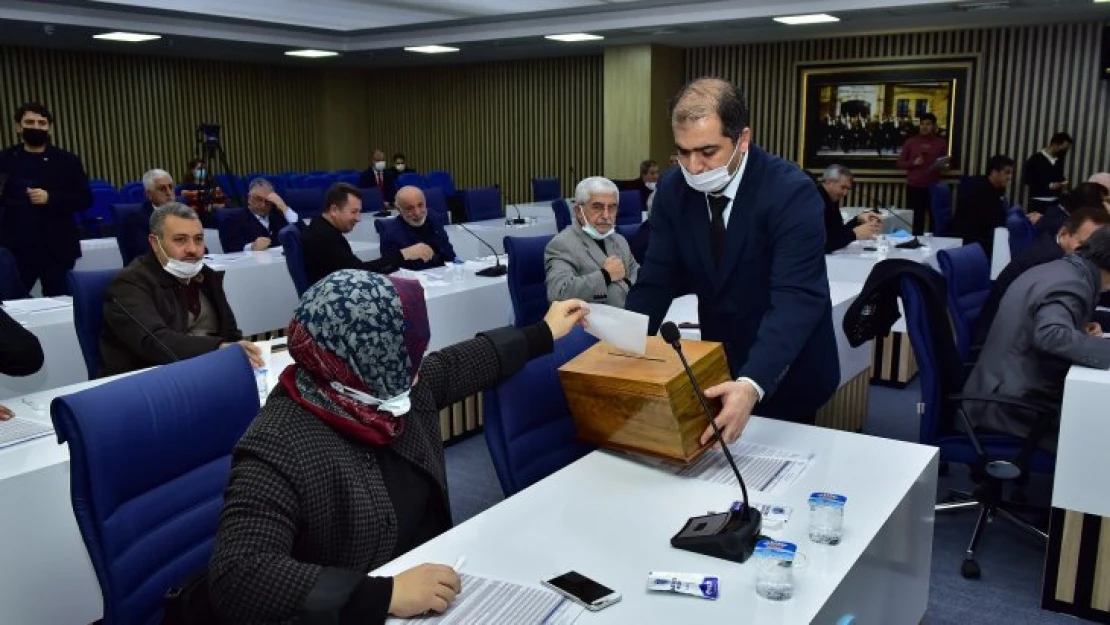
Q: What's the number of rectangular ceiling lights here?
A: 5